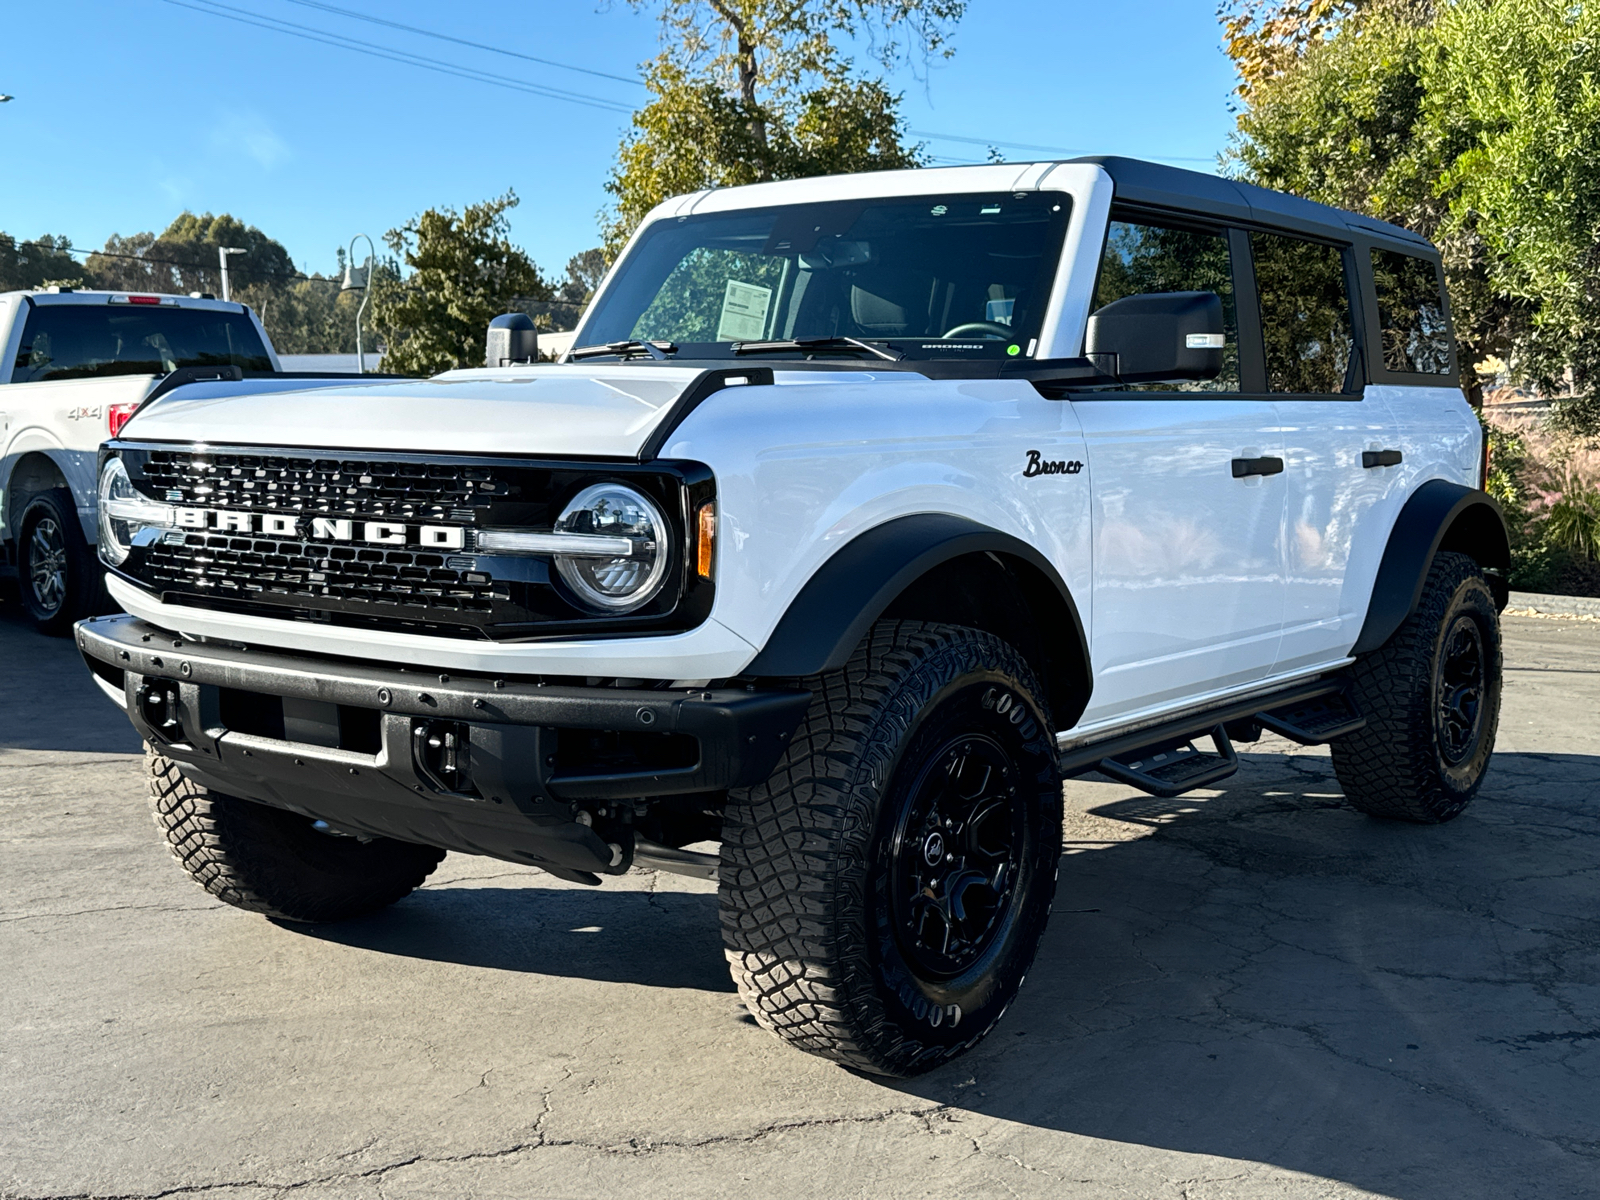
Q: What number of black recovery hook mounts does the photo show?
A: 2